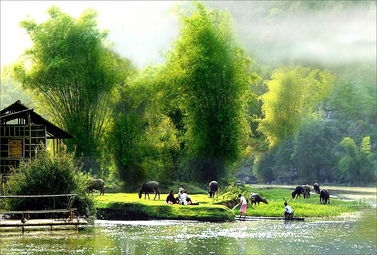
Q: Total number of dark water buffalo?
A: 8